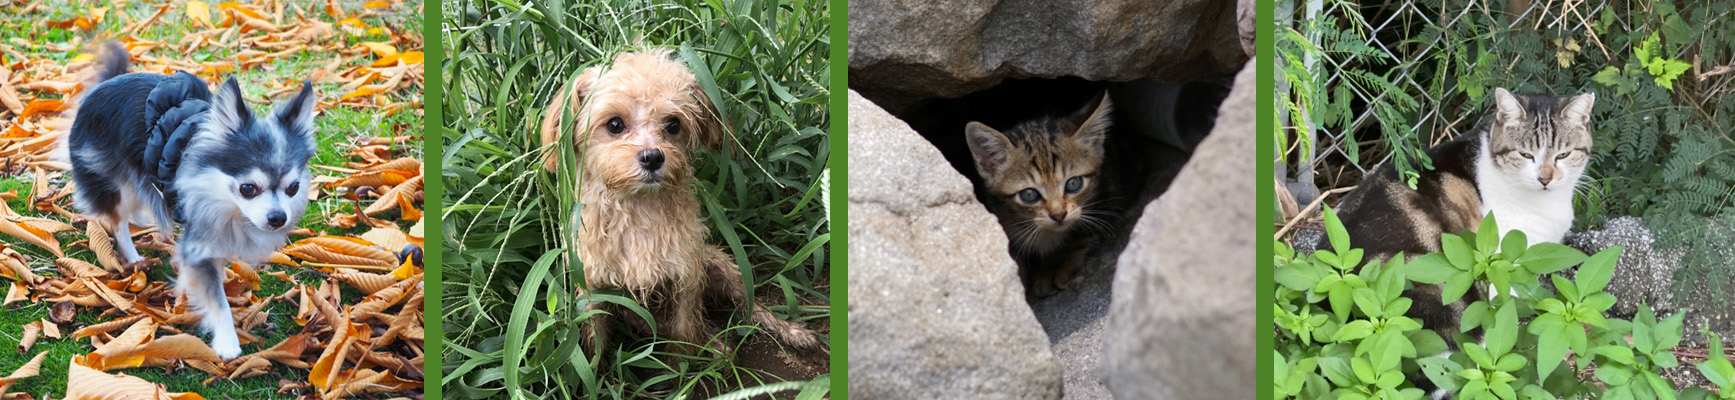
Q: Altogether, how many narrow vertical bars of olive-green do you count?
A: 3